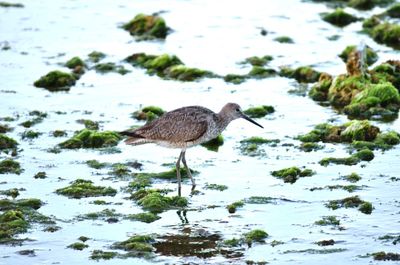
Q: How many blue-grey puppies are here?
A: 0